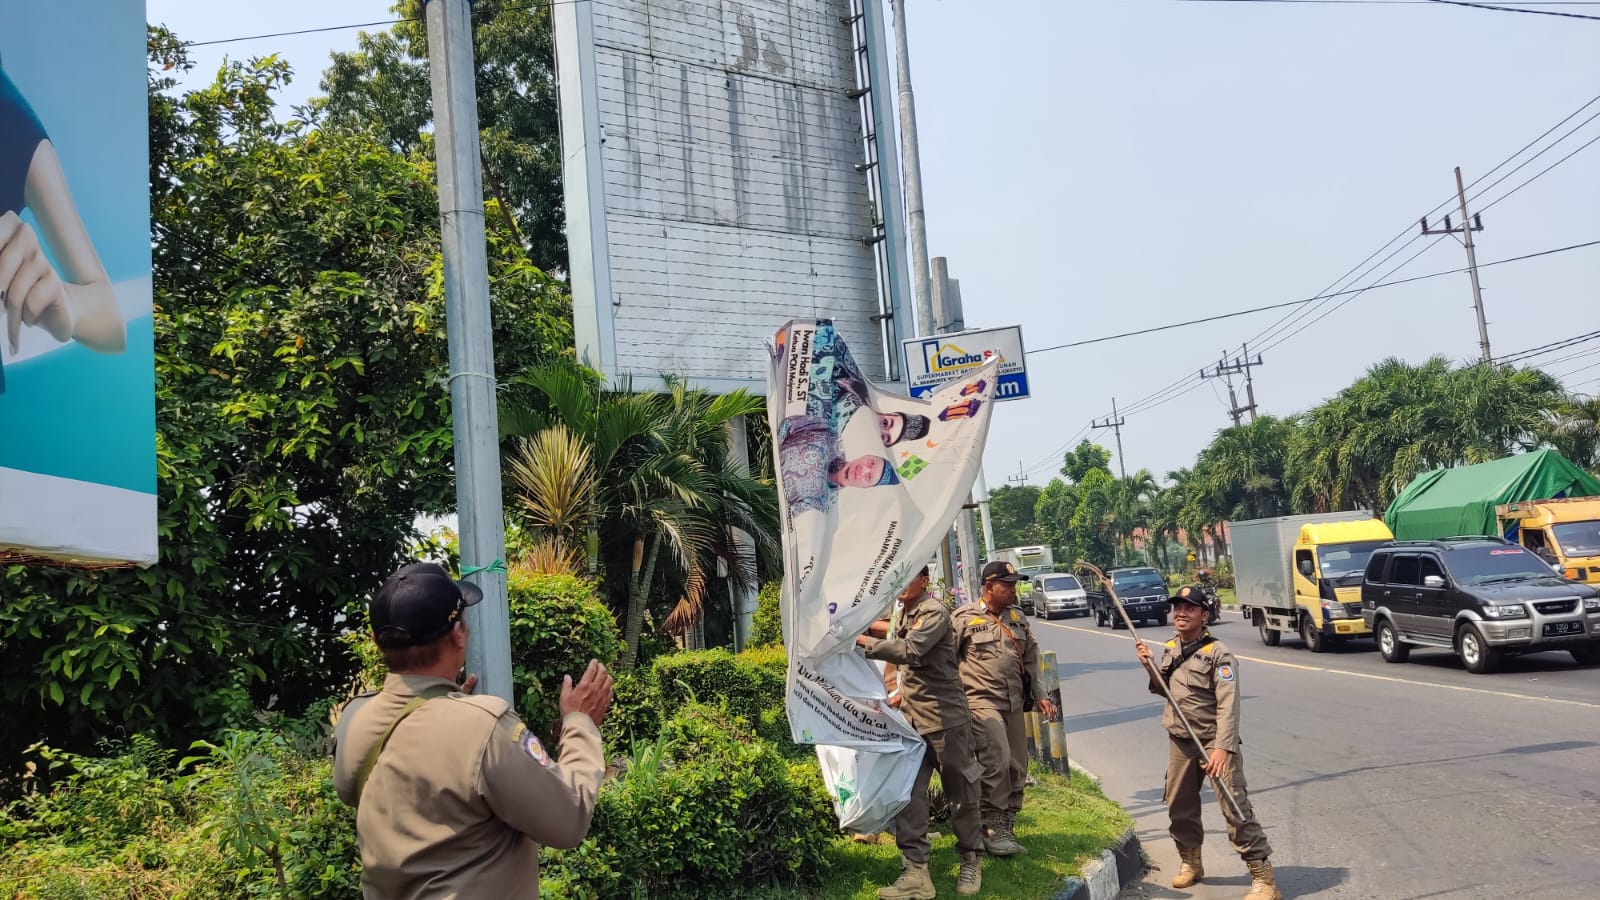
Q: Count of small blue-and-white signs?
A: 1